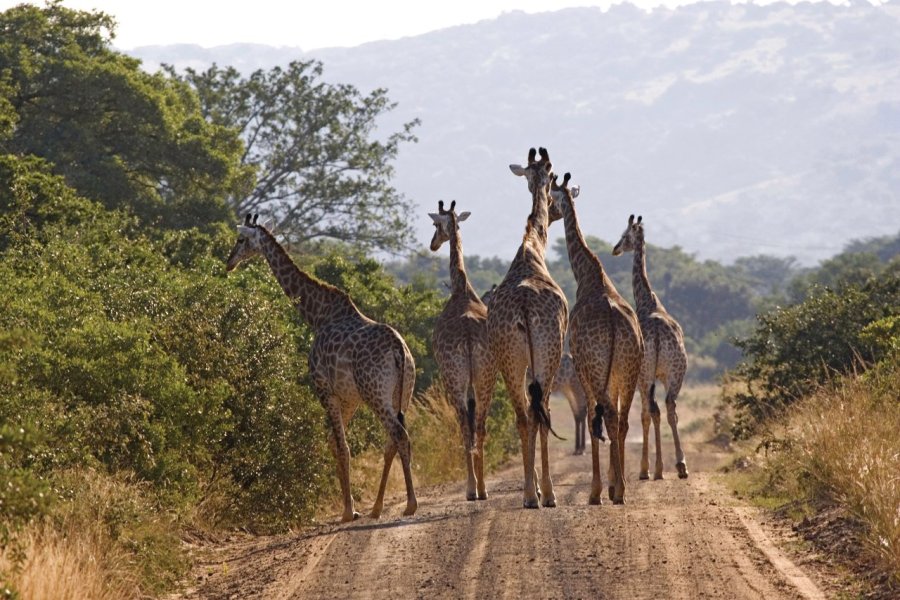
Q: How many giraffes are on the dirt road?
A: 6